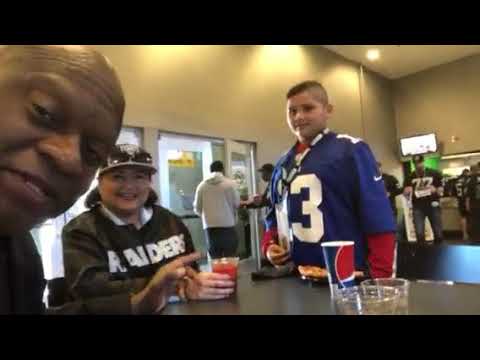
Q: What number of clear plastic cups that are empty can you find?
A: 2